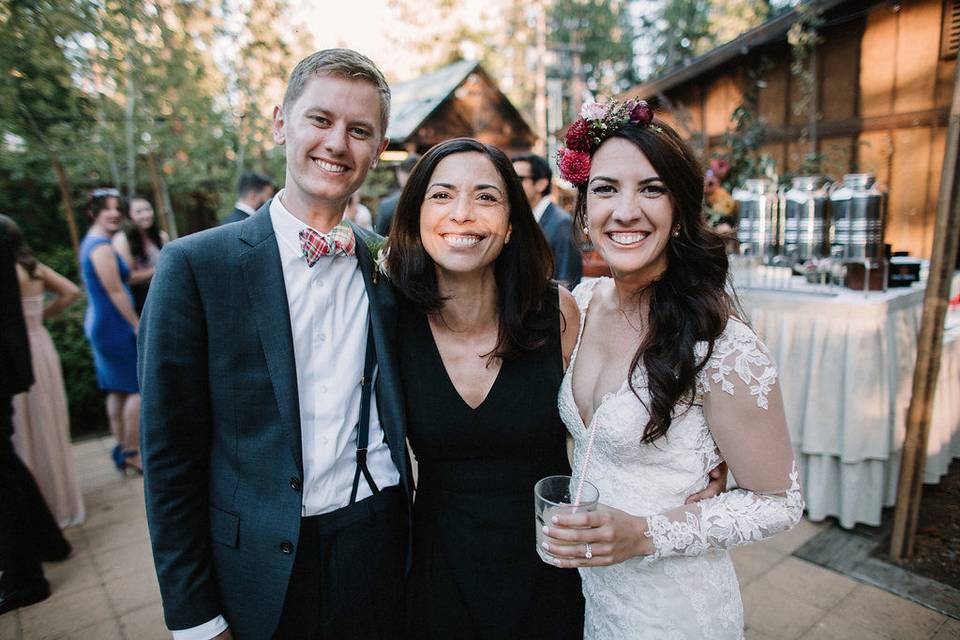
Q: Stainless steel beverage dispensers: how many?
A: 3